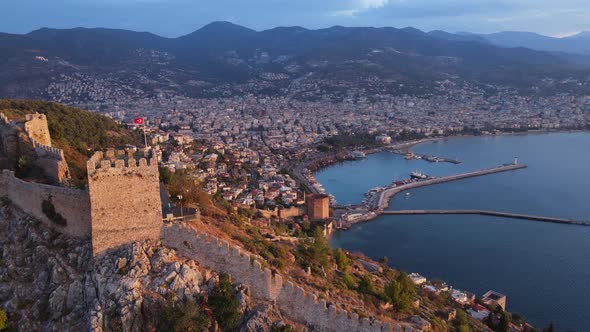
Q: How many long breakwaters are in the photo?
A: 2